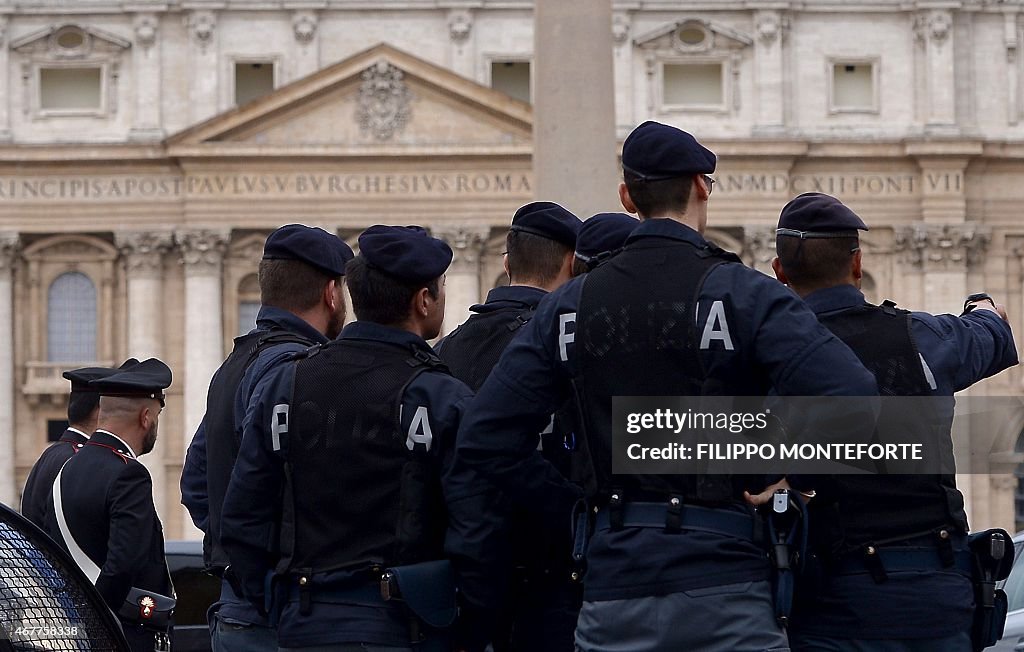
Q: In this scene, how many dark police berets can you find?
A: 6